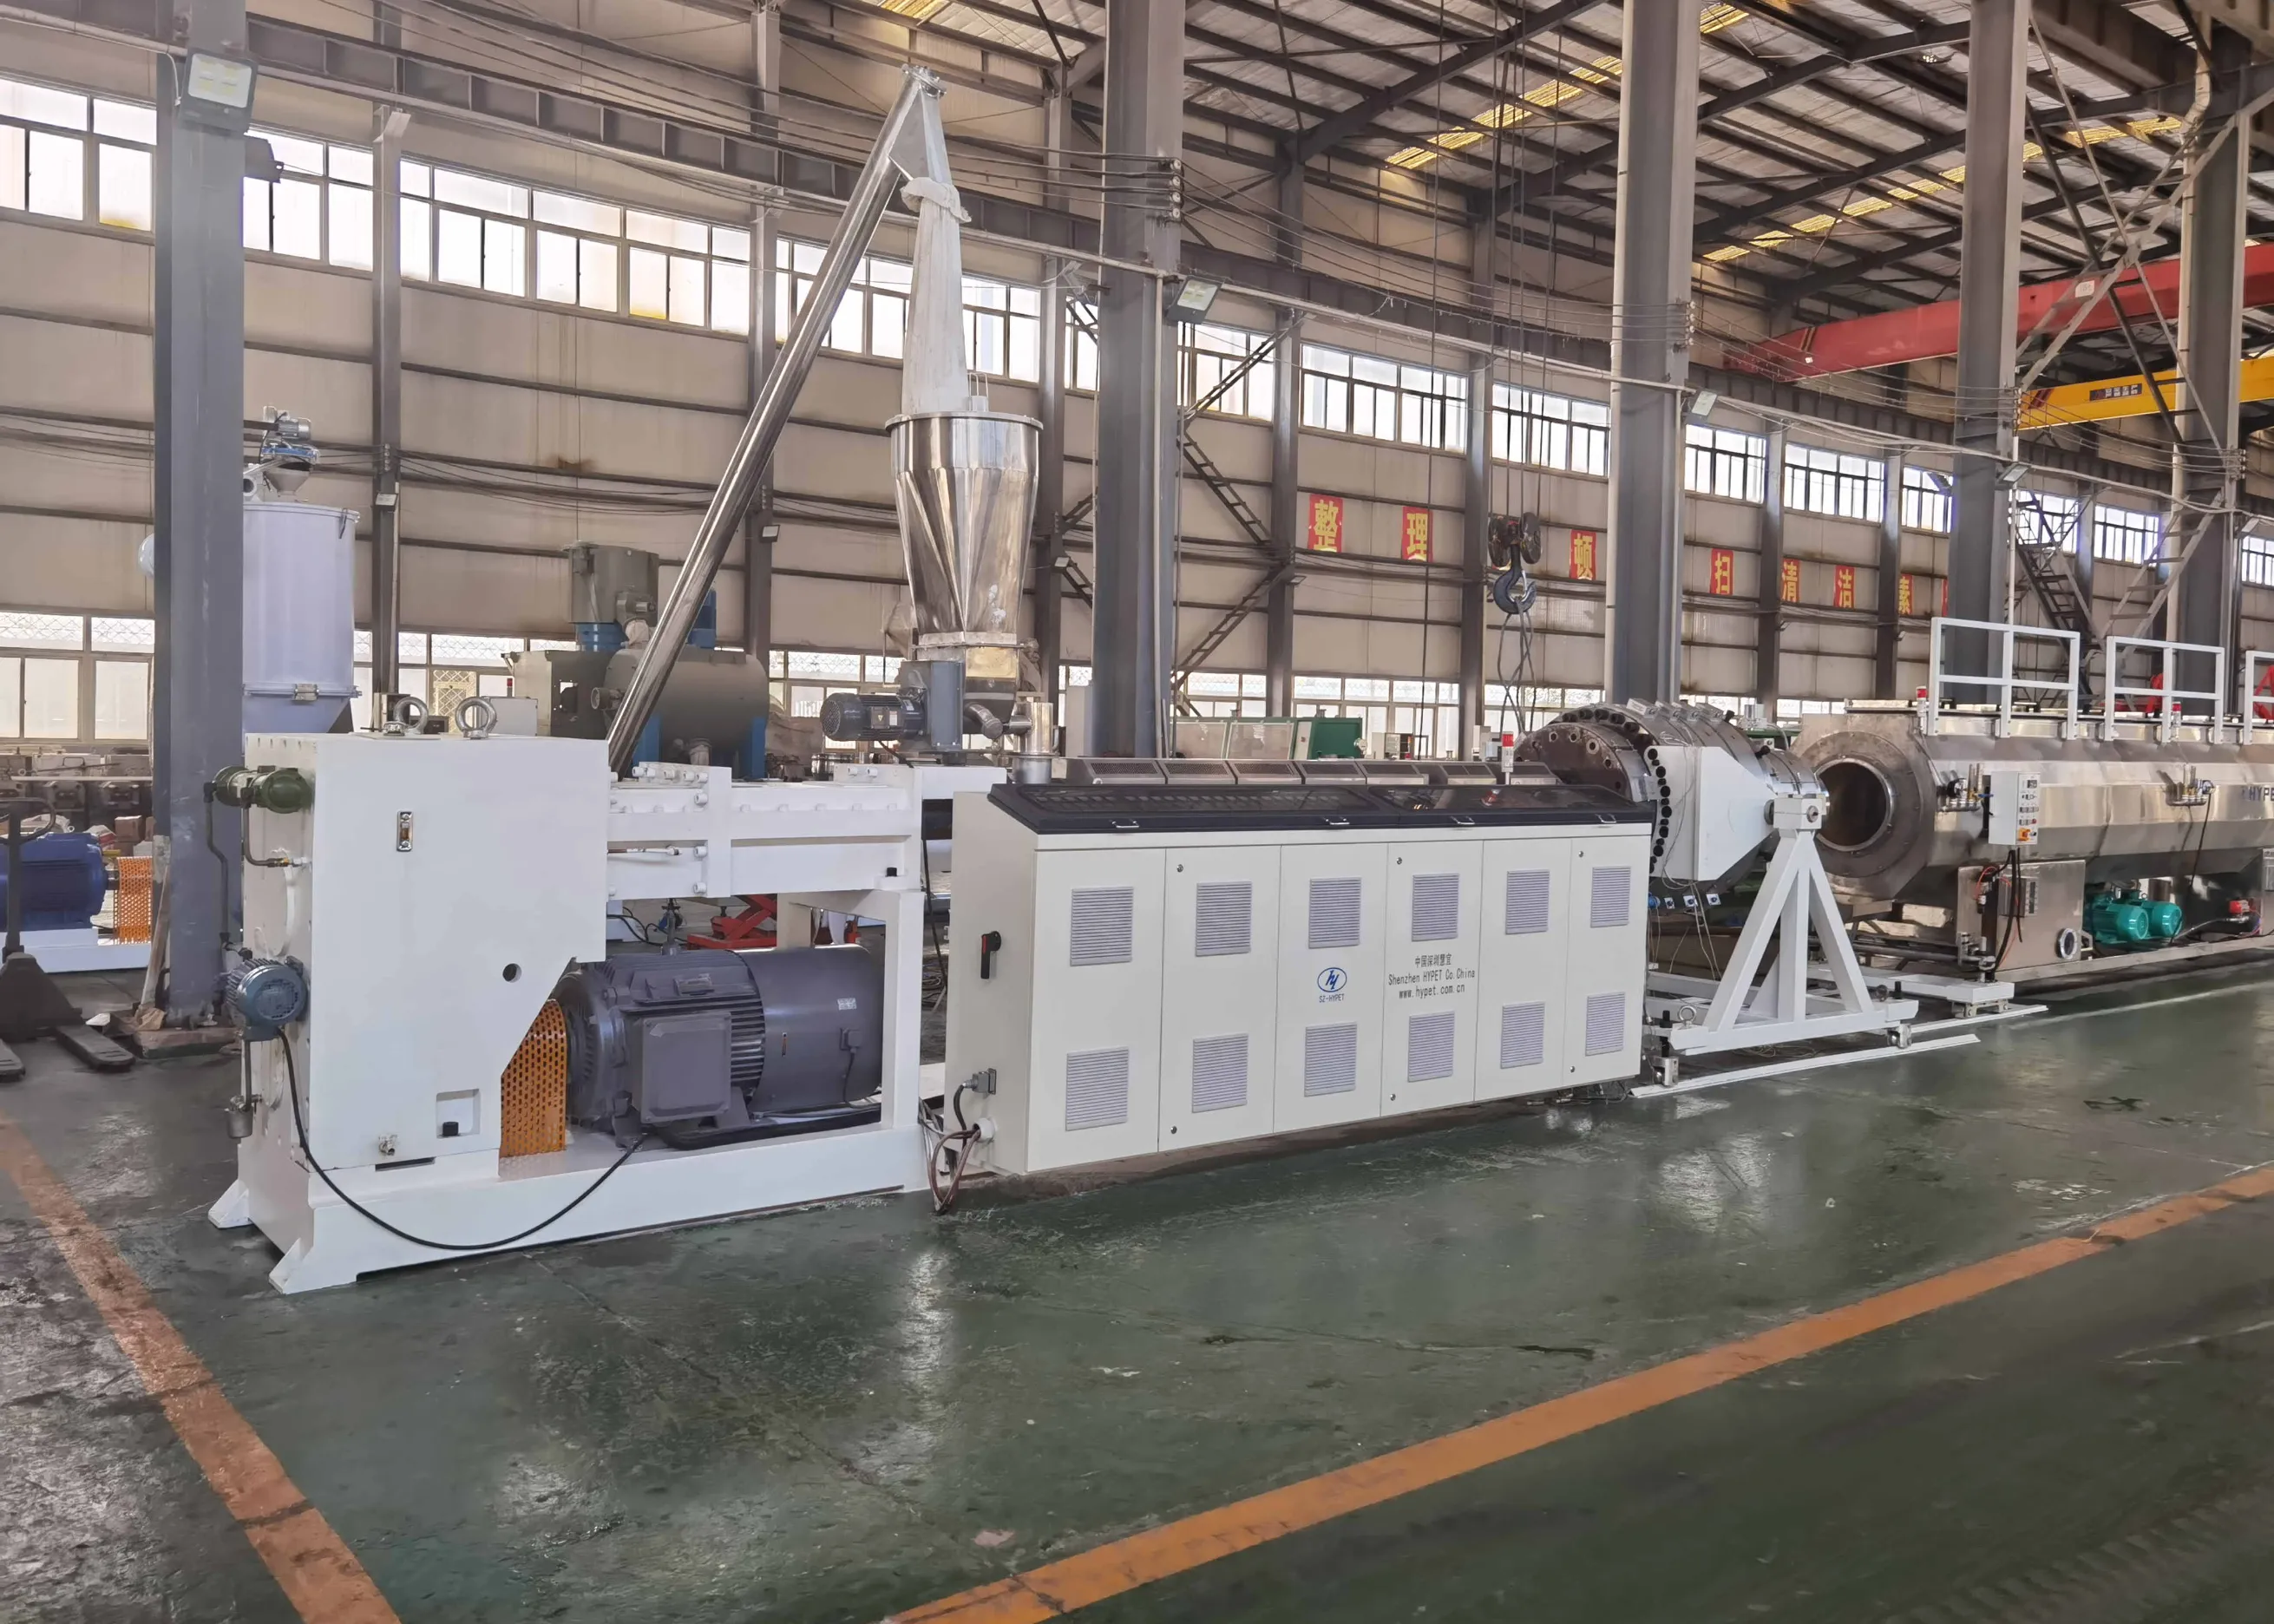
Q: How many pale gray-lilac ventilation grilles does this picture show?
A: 12